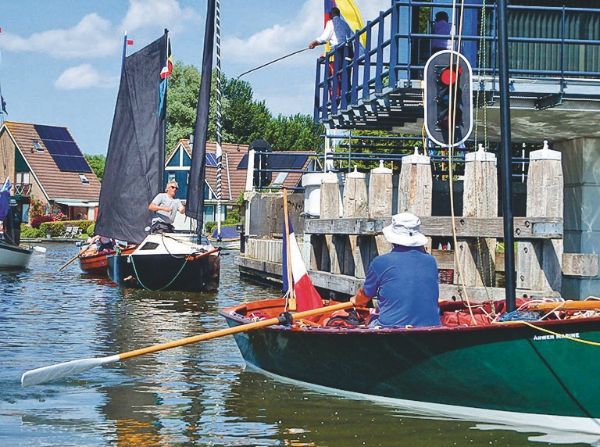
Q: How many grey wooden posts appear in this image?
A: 6